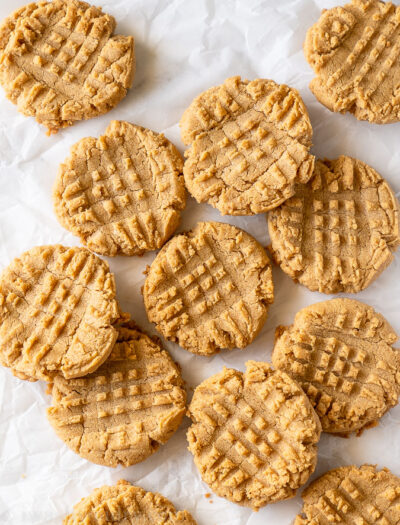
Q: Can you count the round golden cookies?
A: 12